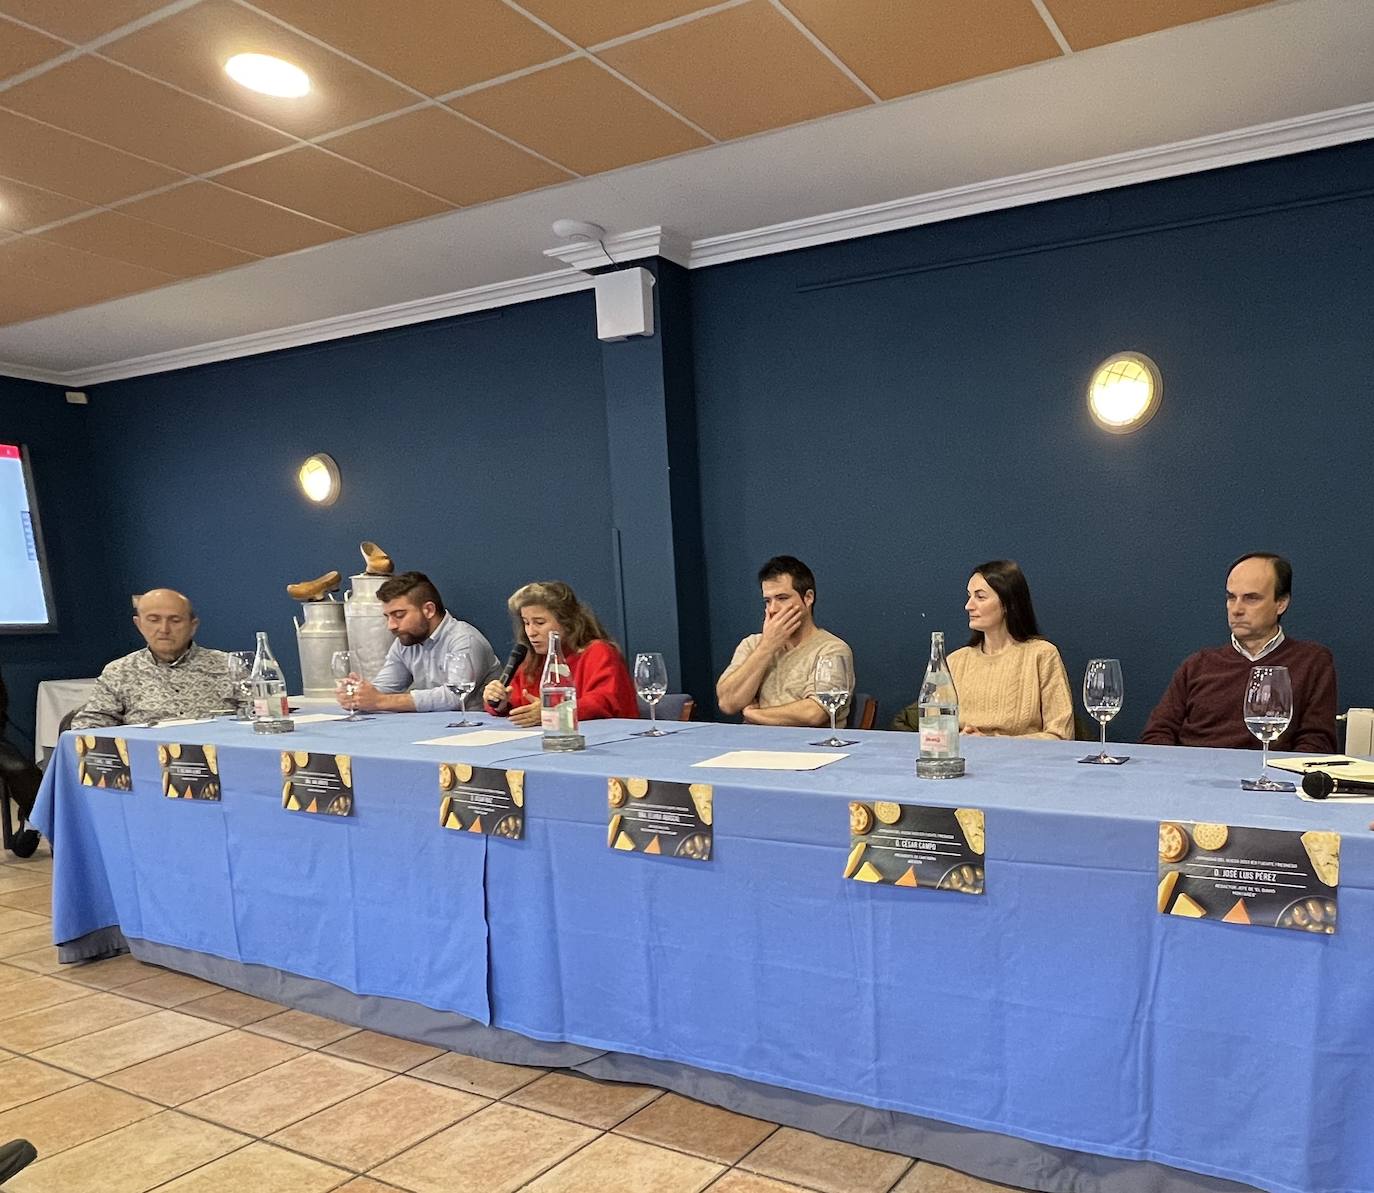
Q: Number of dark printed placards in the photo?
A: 7